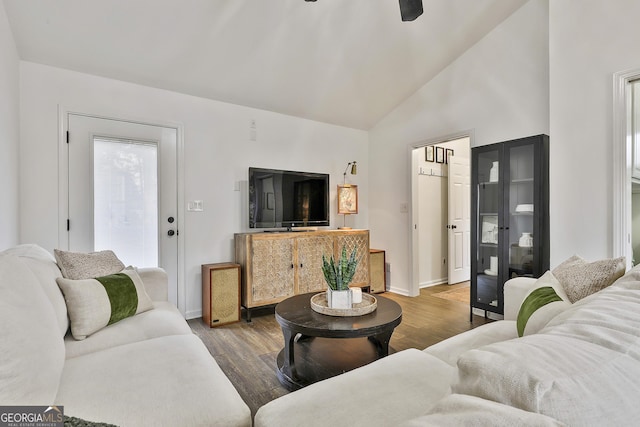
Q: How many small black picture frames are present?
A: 3